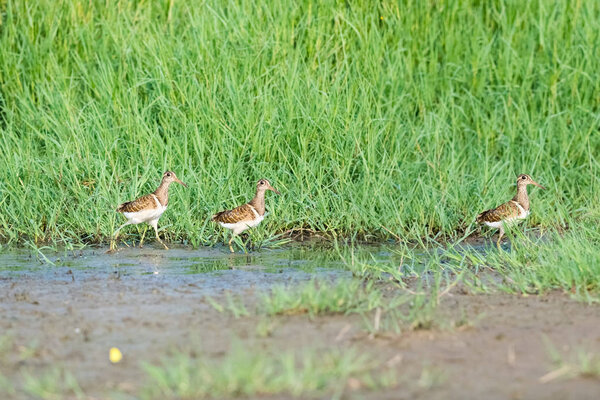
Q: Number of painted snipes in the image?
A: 3